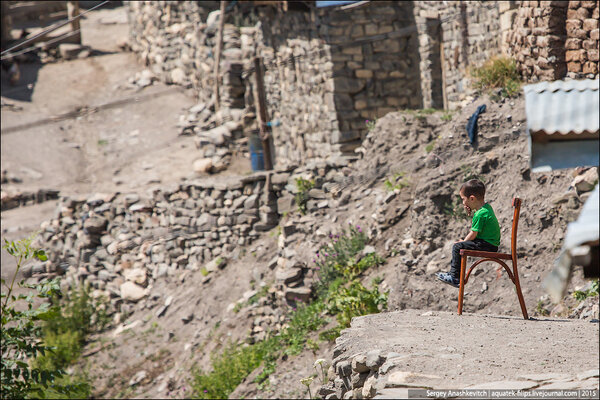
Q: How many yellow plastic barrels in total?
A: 0